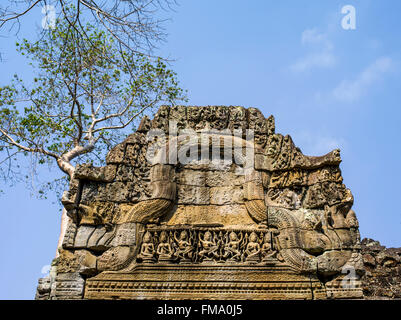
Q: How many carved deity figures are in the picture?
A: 7